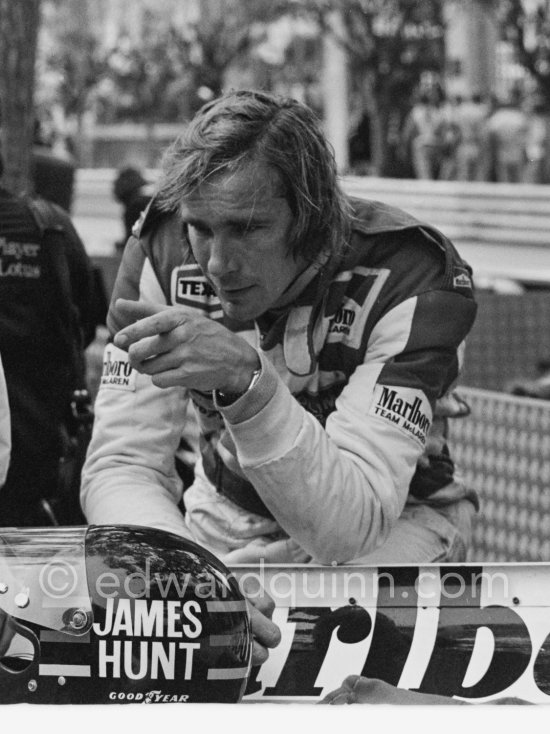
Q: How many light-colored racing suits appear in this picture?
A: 1